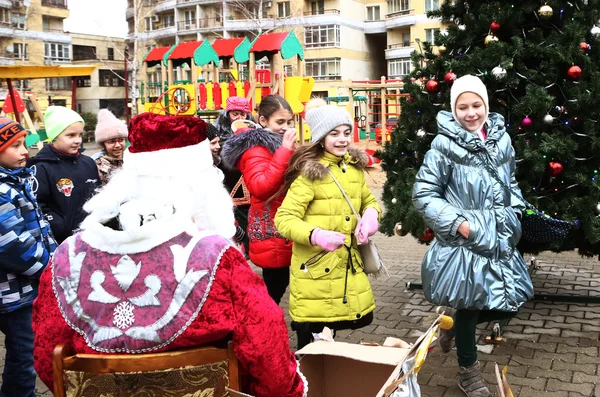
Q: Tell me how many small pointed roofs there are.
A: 4